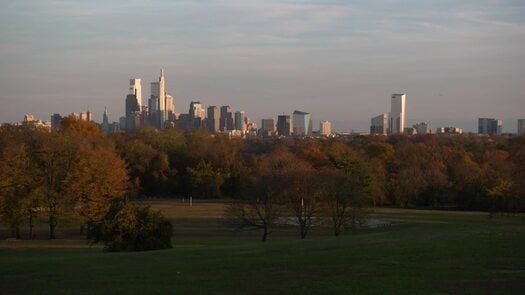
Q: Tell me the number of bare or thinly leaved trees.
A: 3